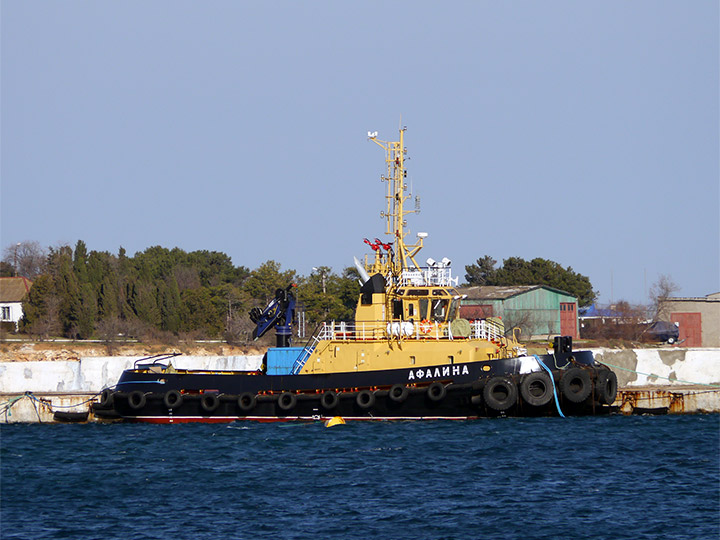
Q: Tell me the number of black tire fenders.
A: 14